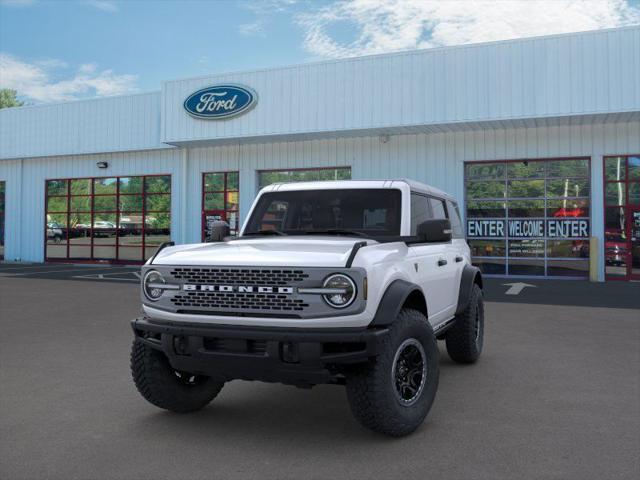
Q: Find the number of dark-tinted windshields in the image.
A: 1